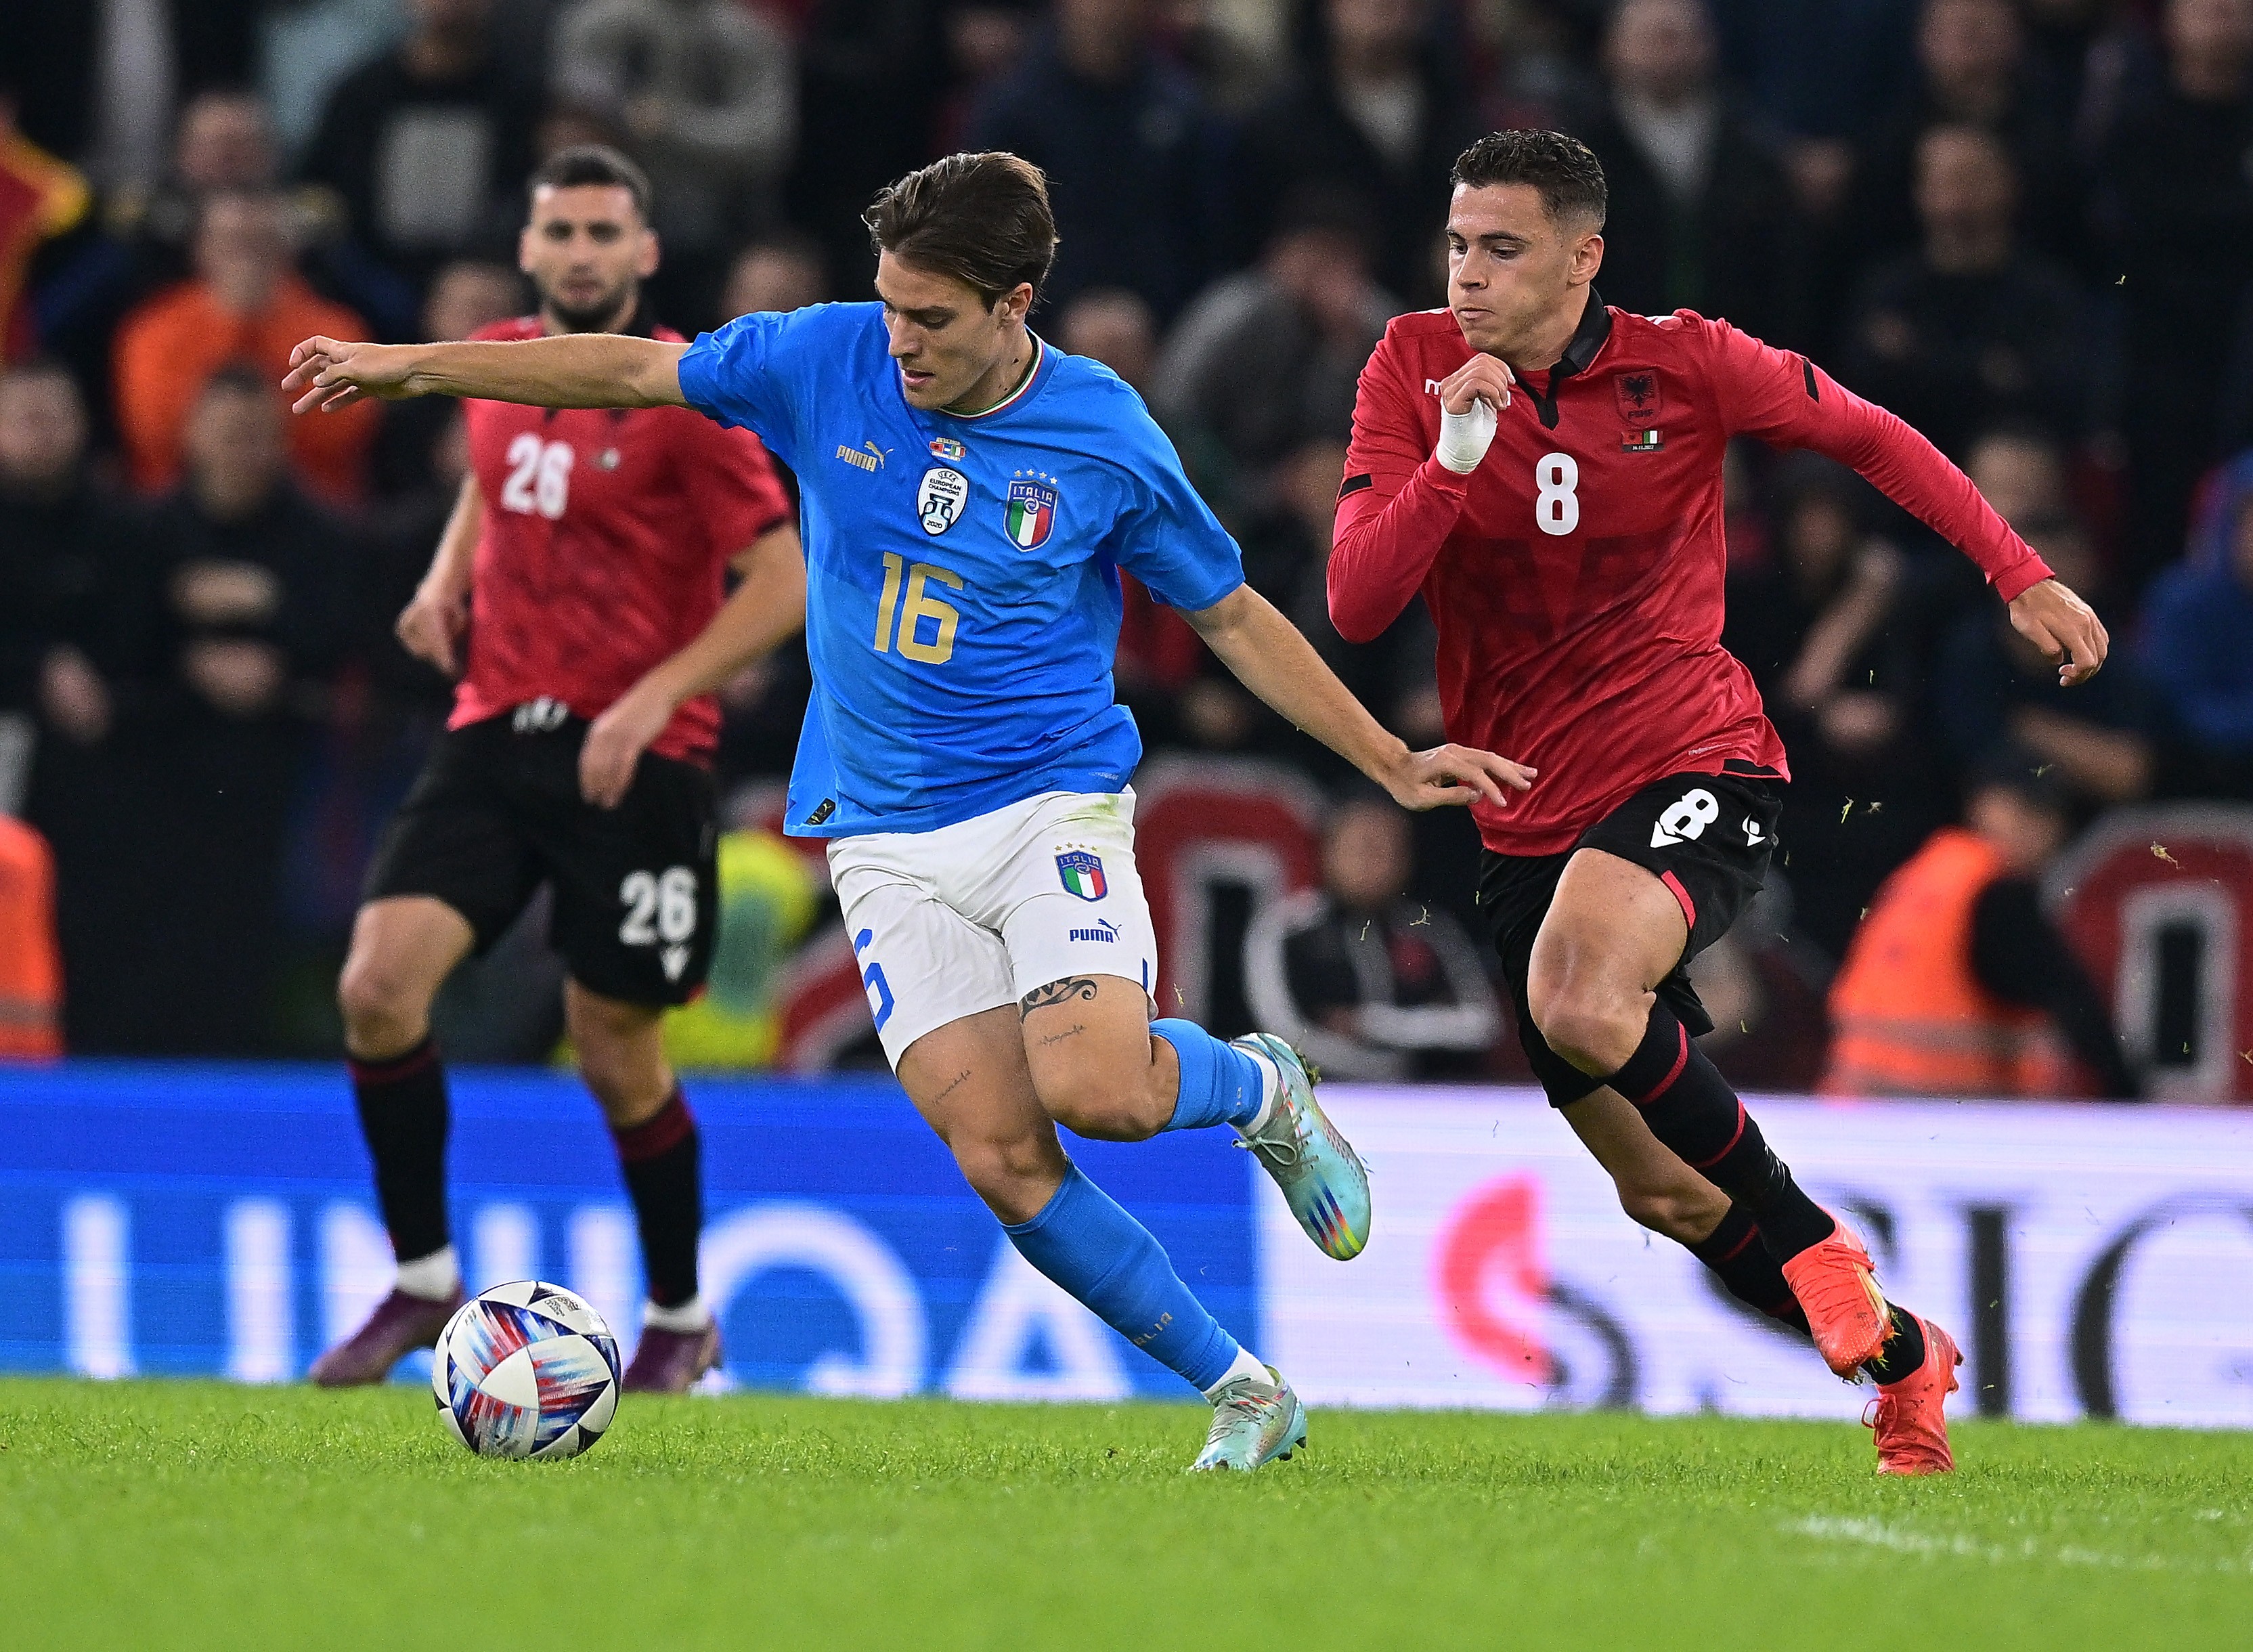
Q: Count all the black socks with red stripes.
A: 4